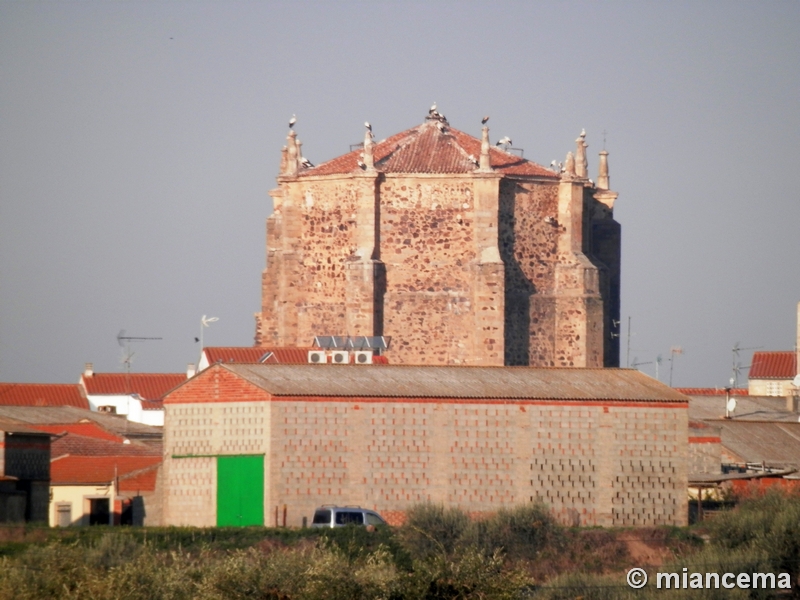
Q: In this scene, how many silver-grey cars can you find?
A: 1